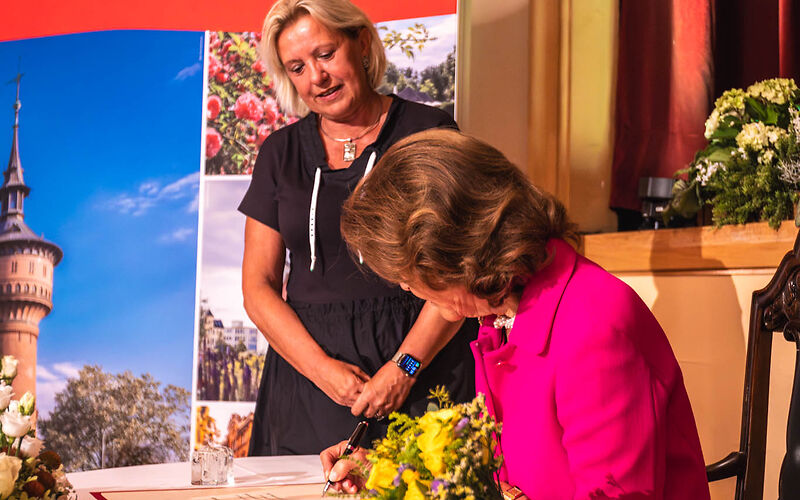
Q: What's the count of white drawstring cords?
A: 2